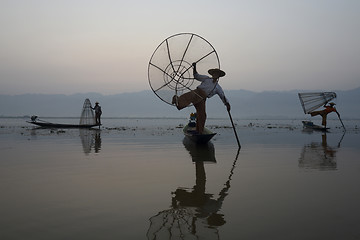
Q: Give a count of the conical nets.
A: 3